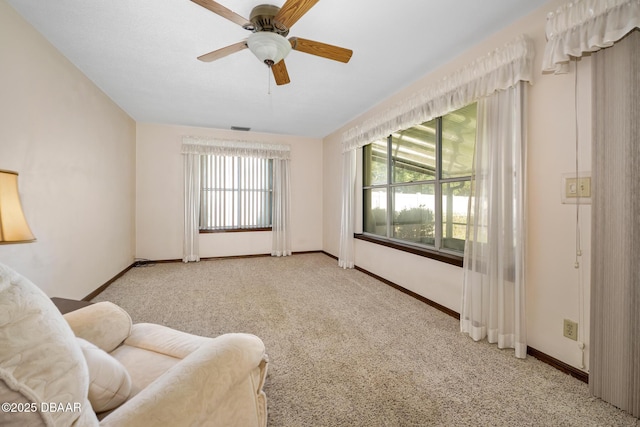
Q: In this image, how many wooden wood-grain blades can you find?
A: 5